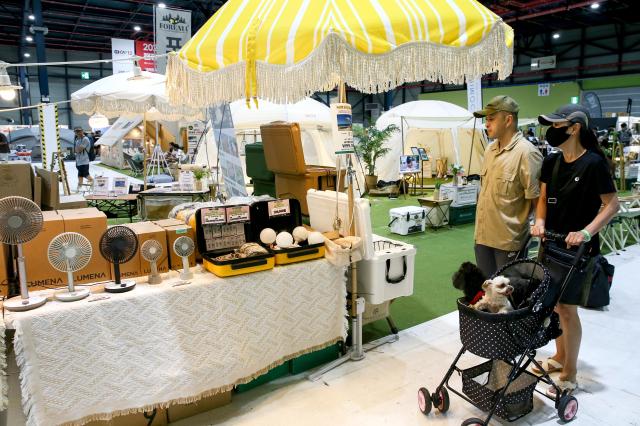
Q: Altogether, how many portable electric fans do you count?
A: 5